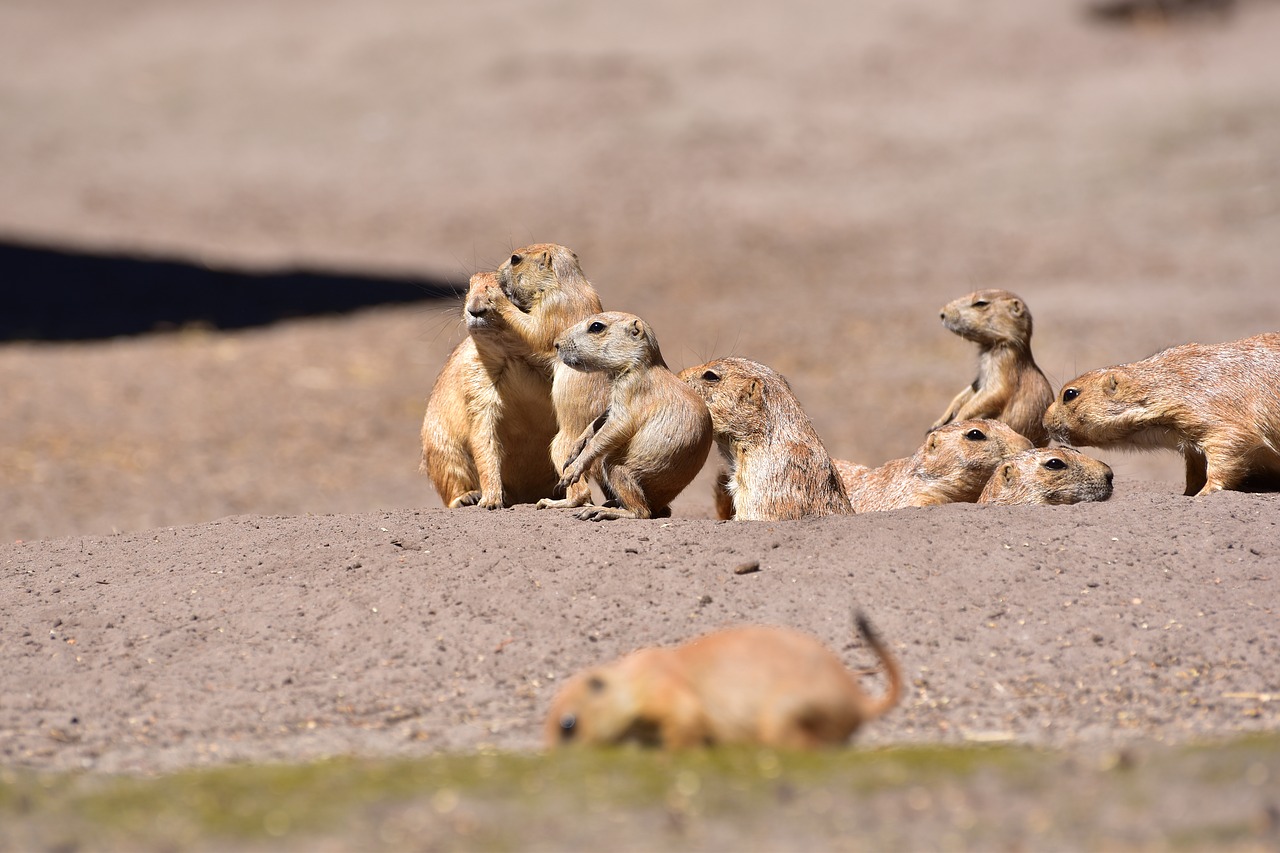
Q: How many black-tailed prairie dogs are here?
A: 9